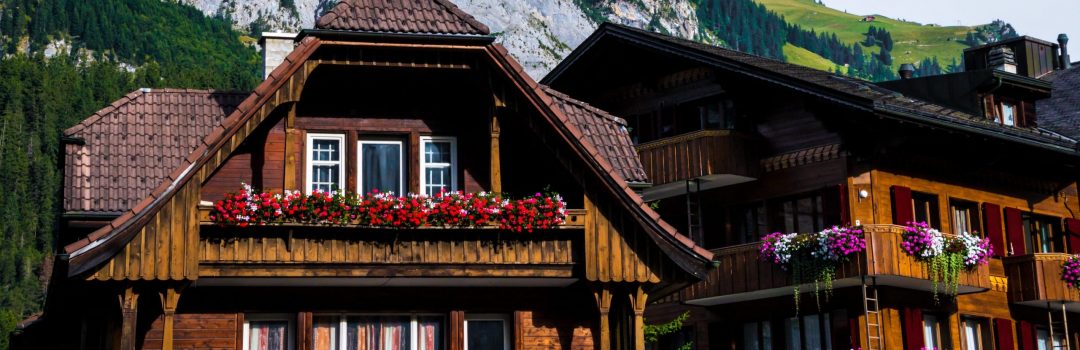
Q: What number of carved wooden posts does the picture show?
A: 6